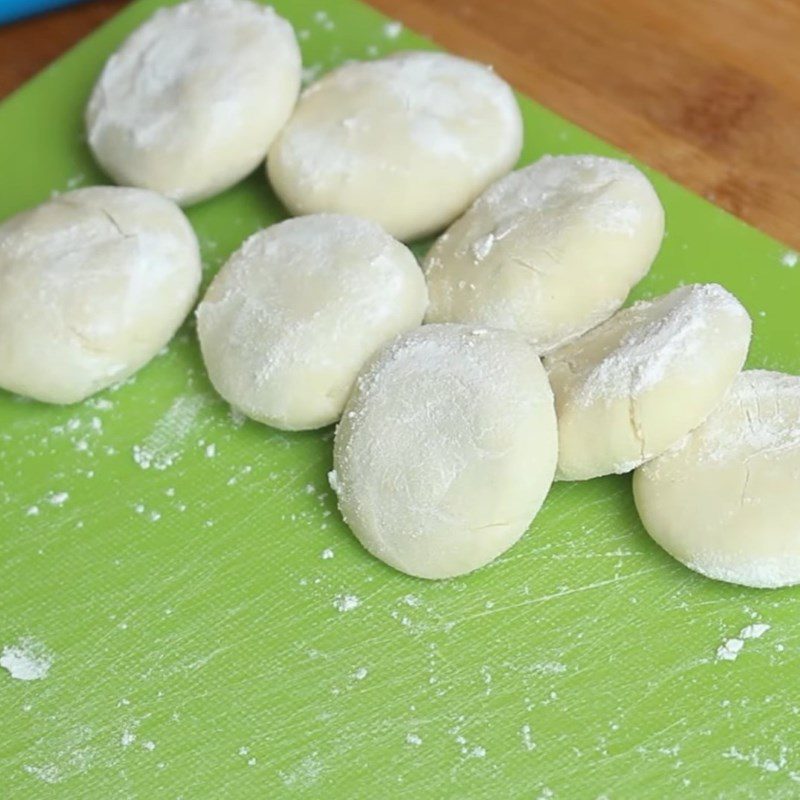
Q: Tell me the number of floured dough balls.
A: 8